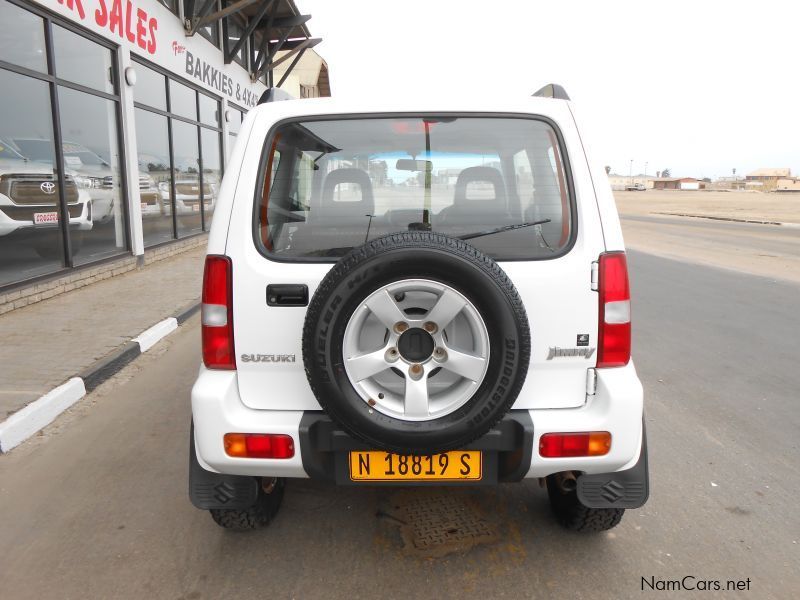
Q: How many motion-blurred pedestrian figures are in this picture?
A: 0